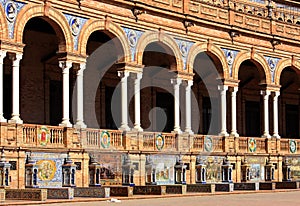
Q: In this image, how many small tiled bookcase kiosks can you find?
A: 12